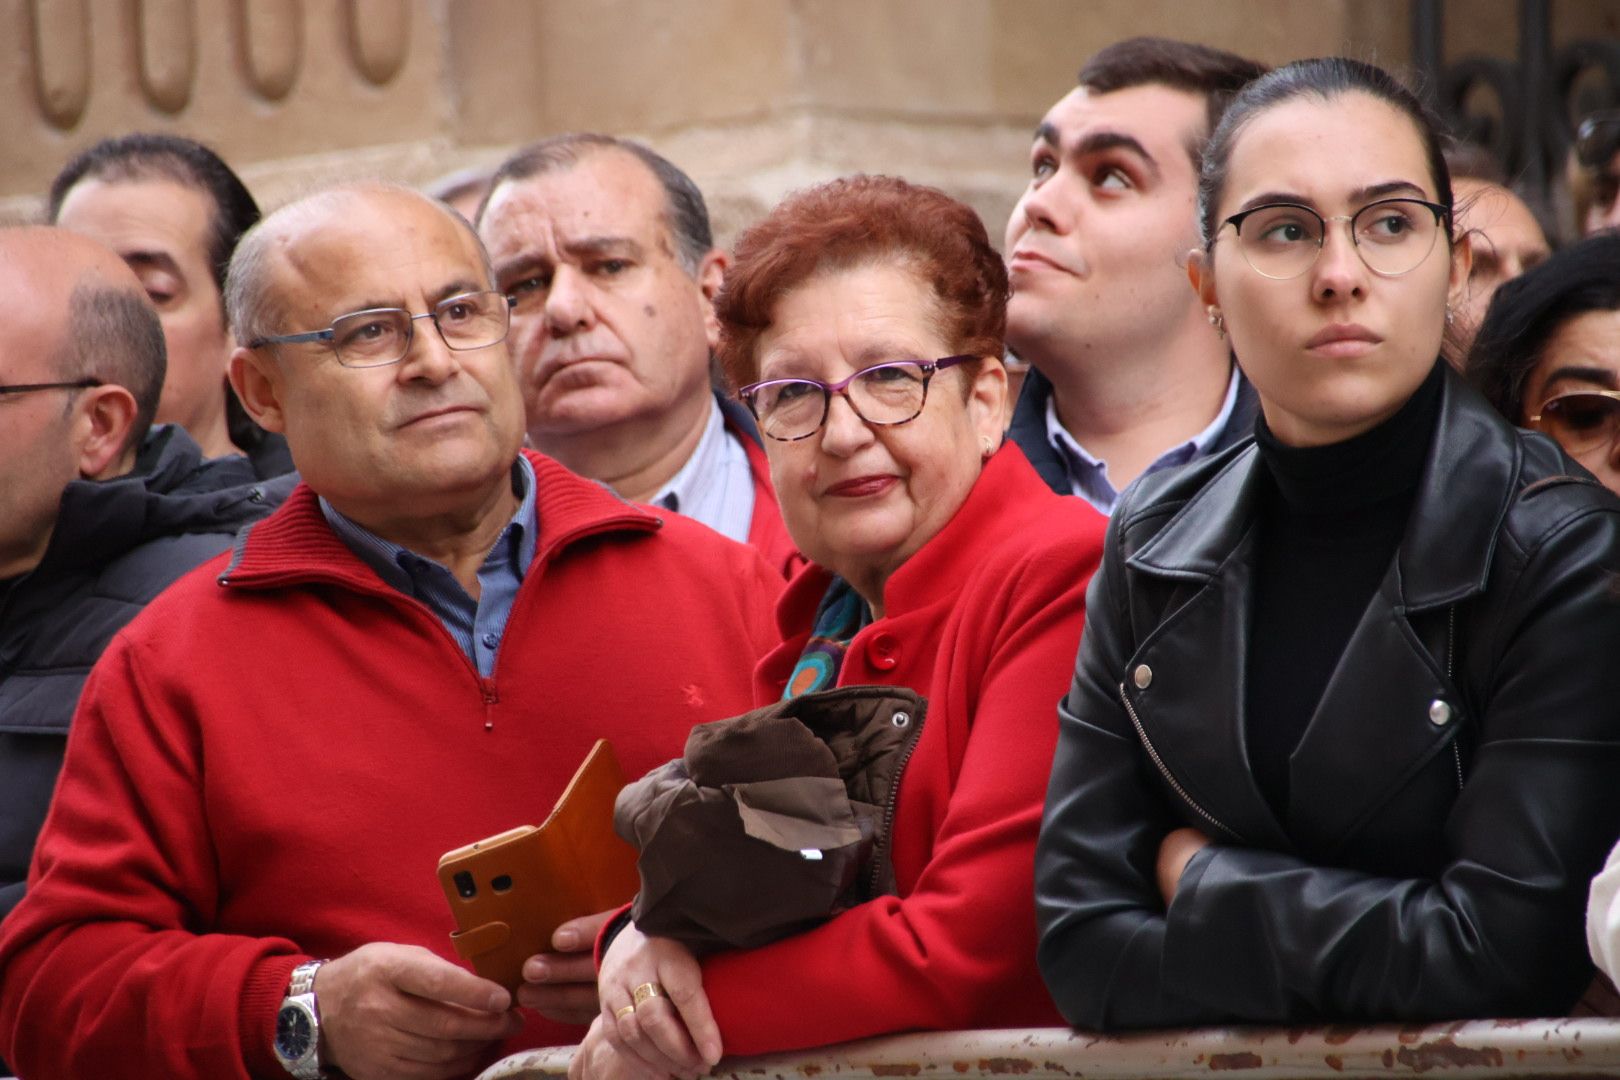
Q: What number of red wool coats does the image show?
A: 1